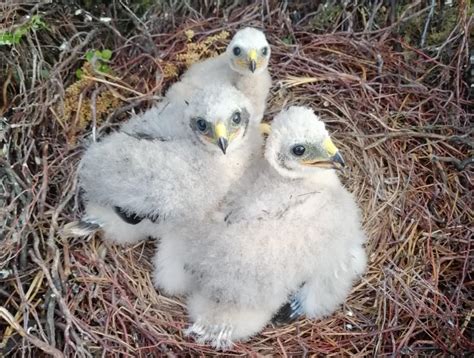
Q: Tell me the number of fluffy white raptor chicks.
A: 3